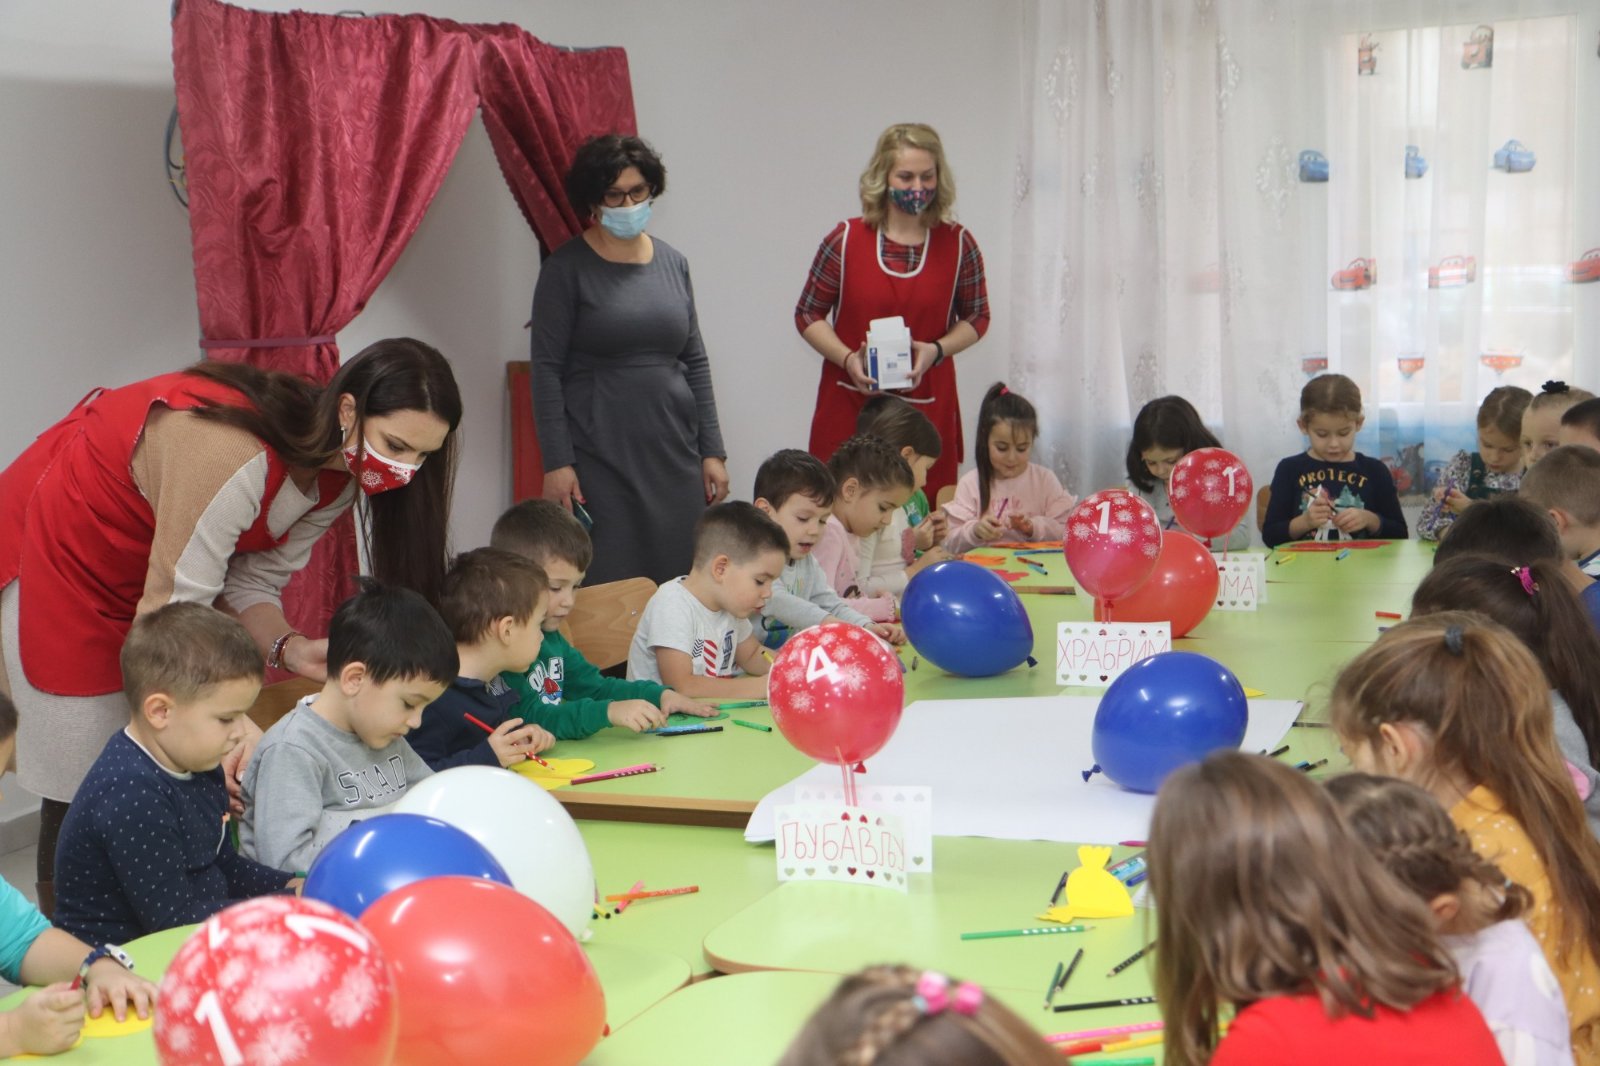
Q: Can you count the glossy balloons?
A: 10